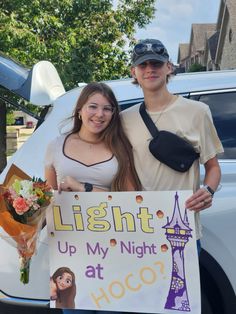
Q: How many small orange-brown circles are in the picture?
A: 7